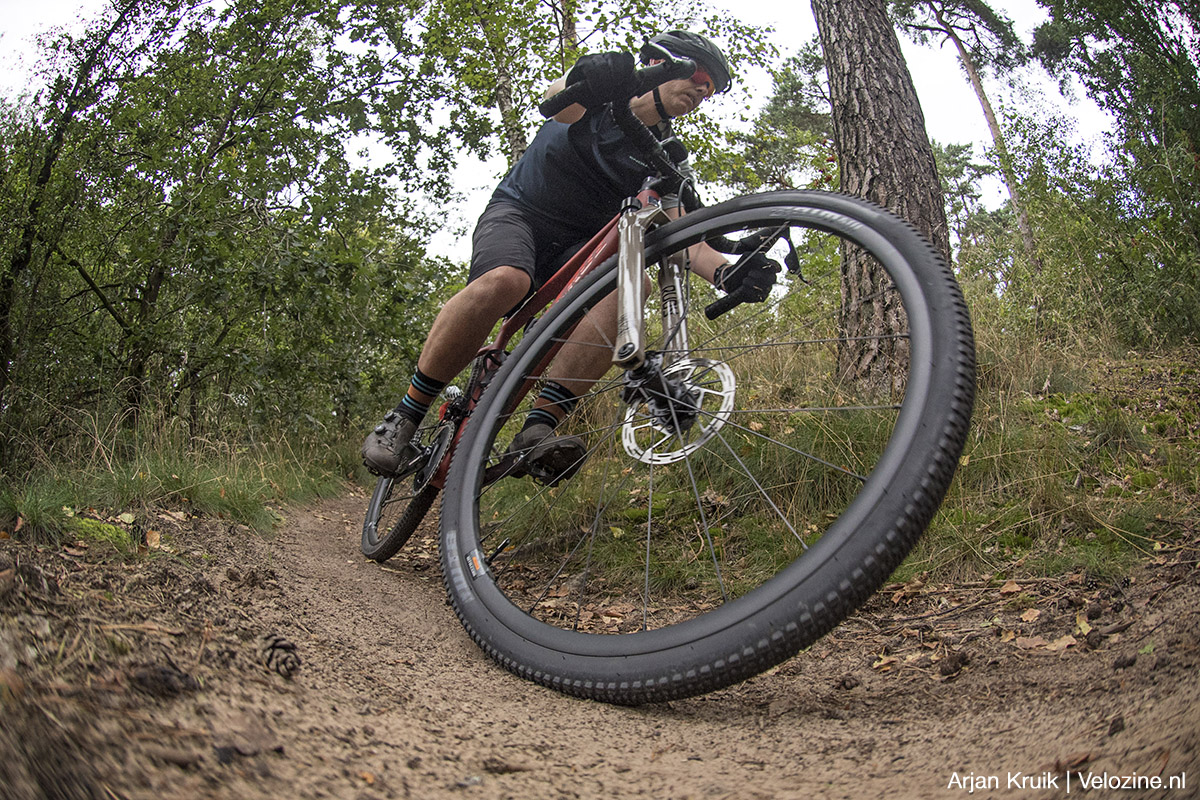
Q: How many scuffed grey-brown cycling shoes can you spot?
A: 2